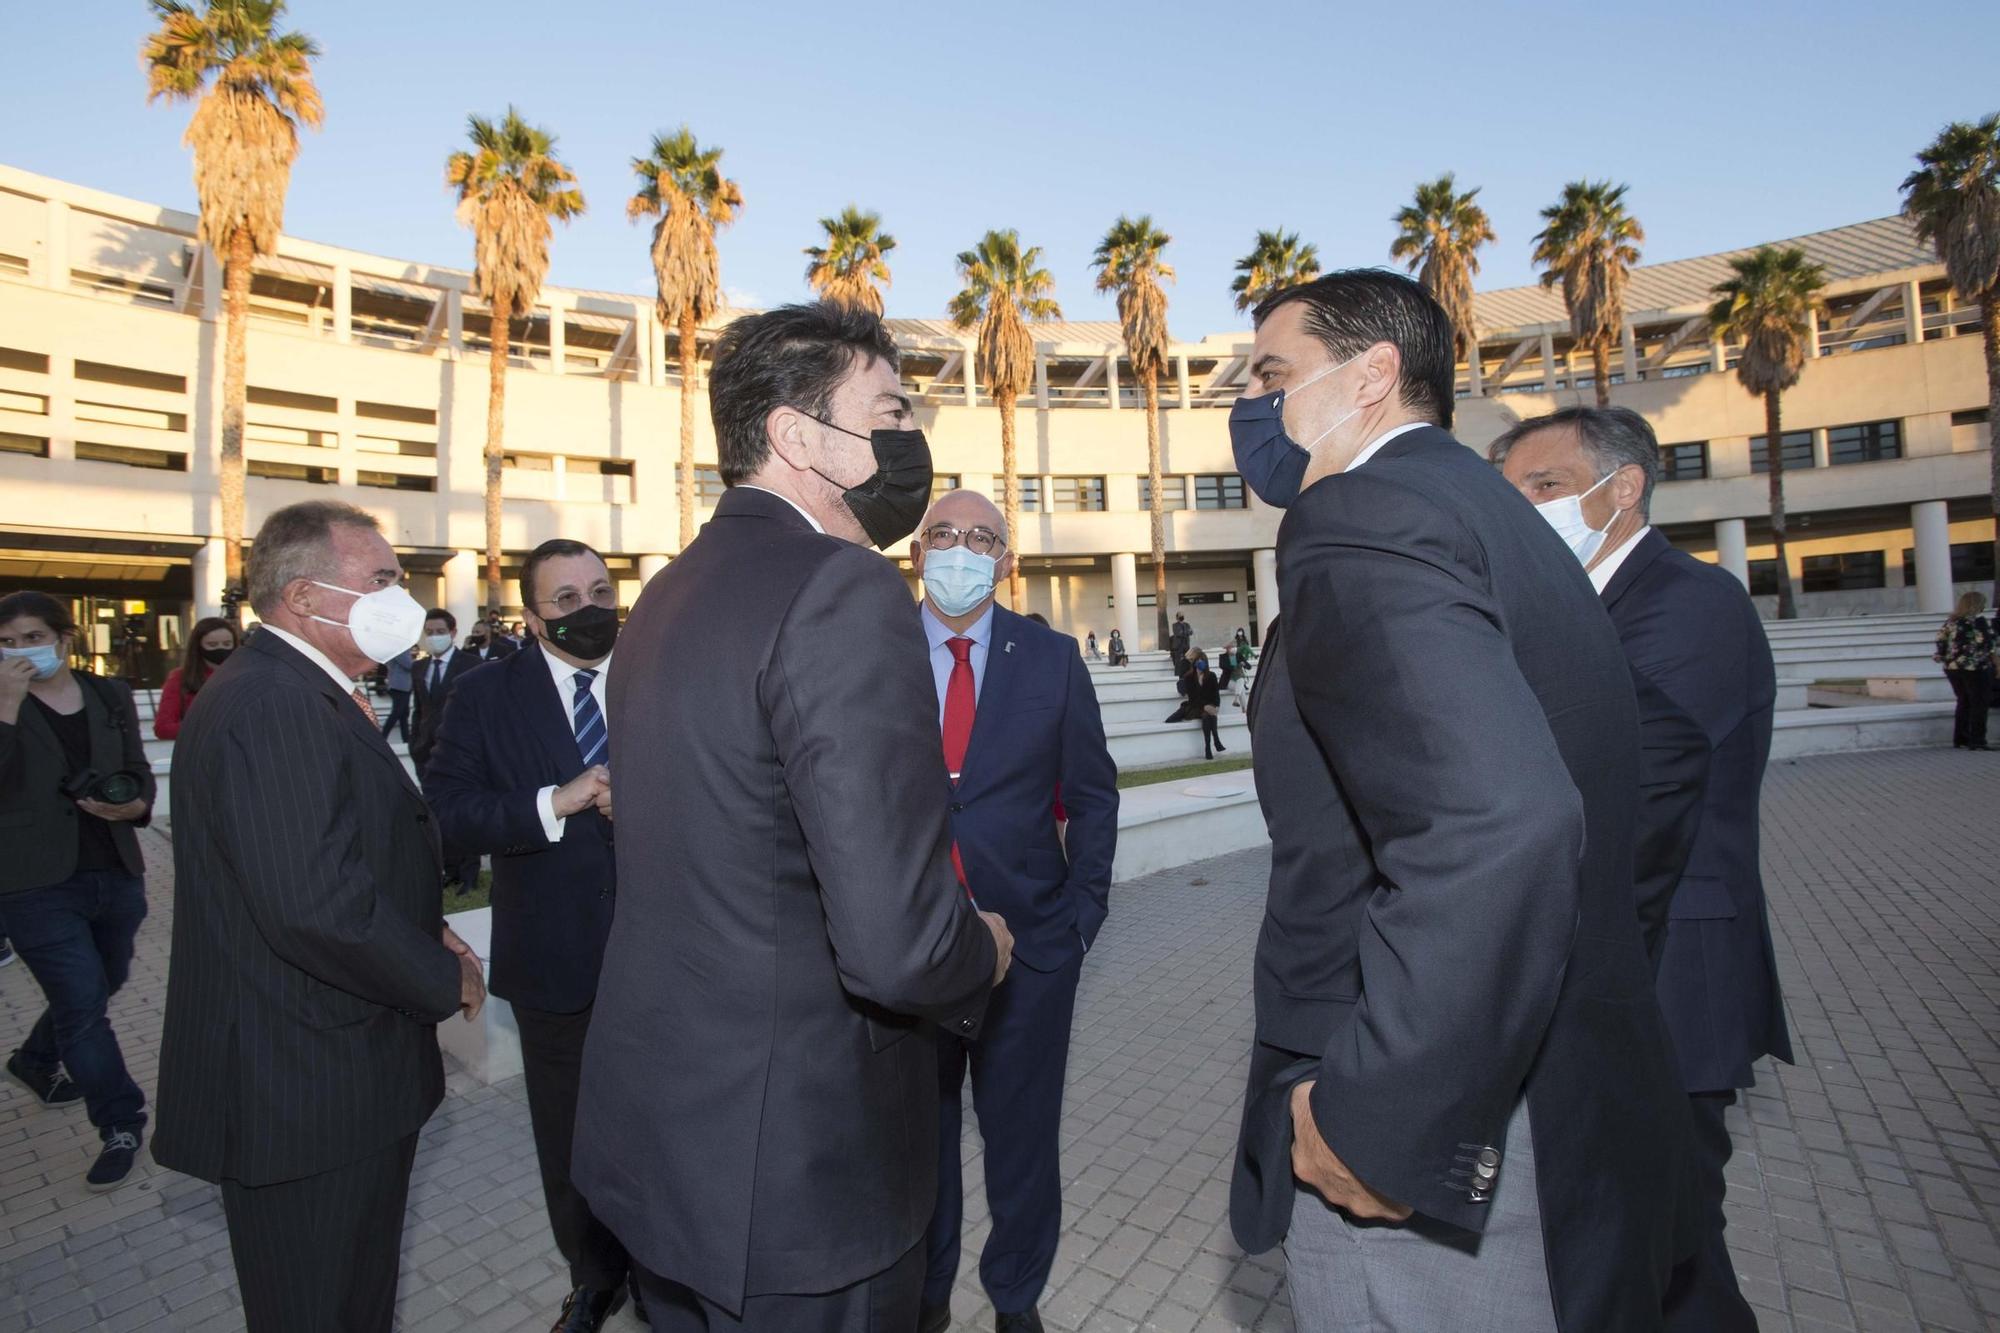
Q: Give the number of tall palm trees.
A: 11